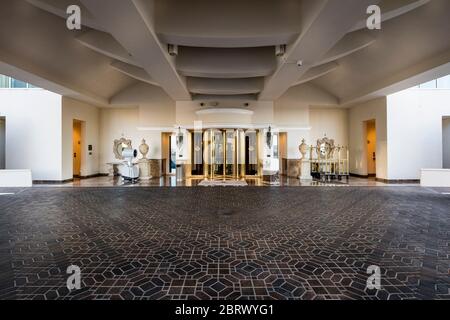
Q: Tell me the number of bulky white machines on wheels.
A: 1